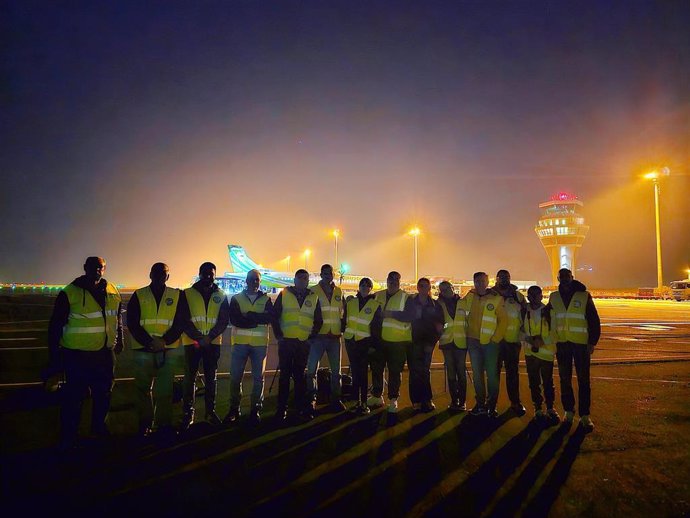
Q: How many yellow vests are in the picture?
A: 13